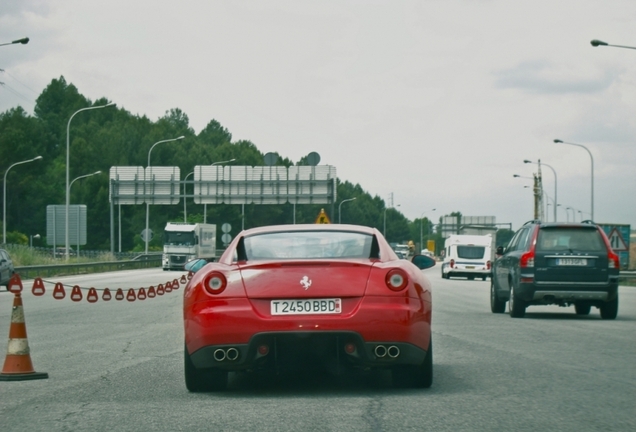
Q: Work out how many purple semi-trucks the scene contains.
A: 0